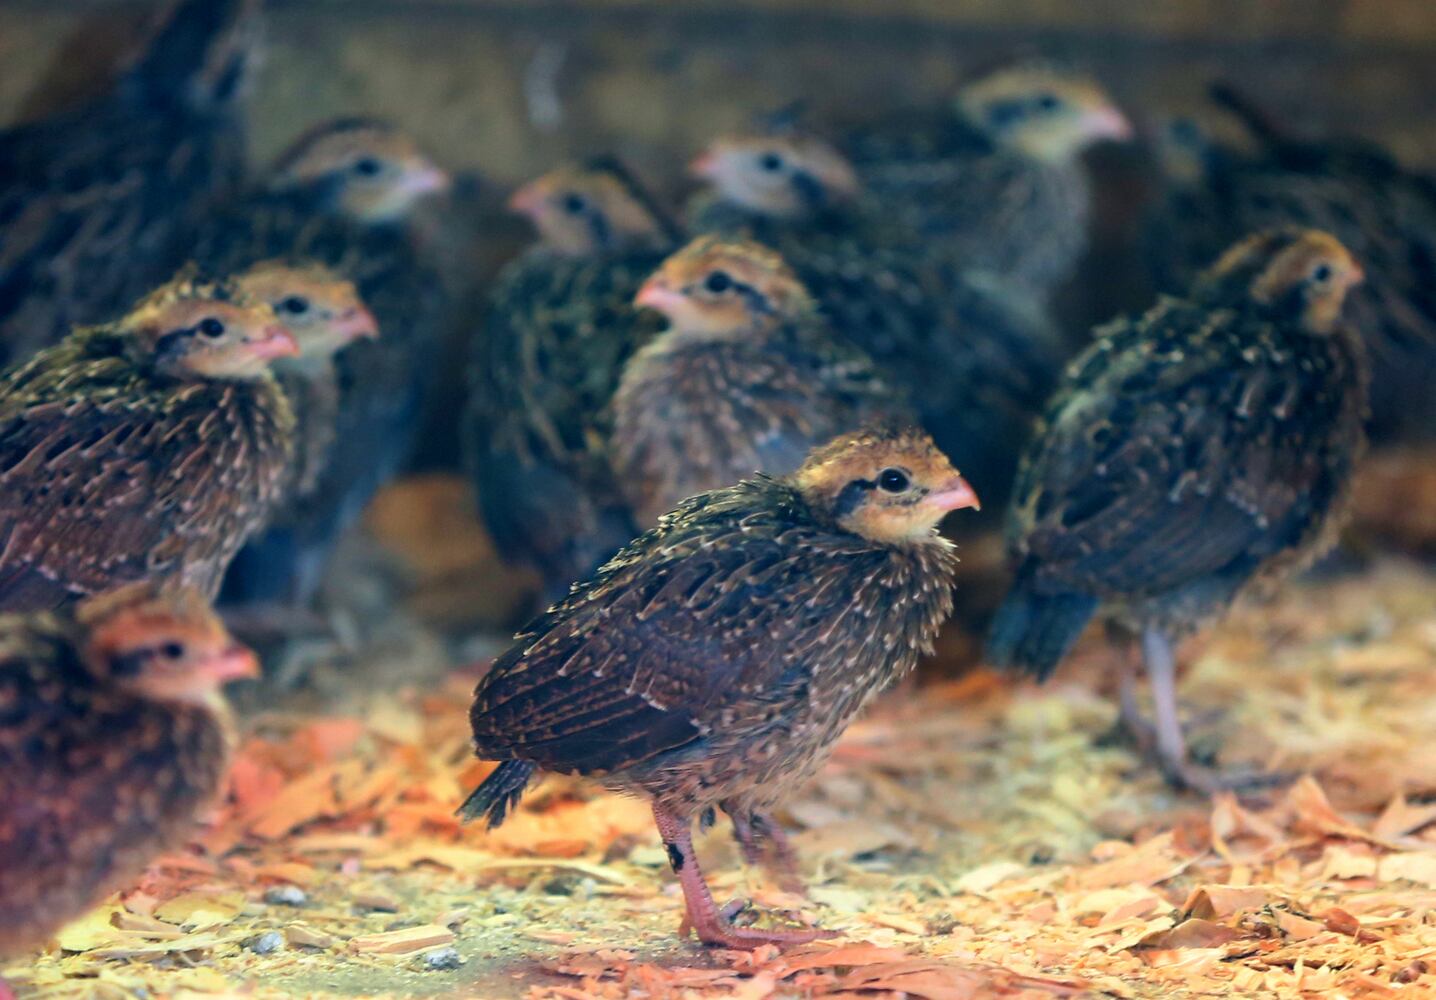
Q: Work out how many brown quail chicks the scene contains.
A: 12